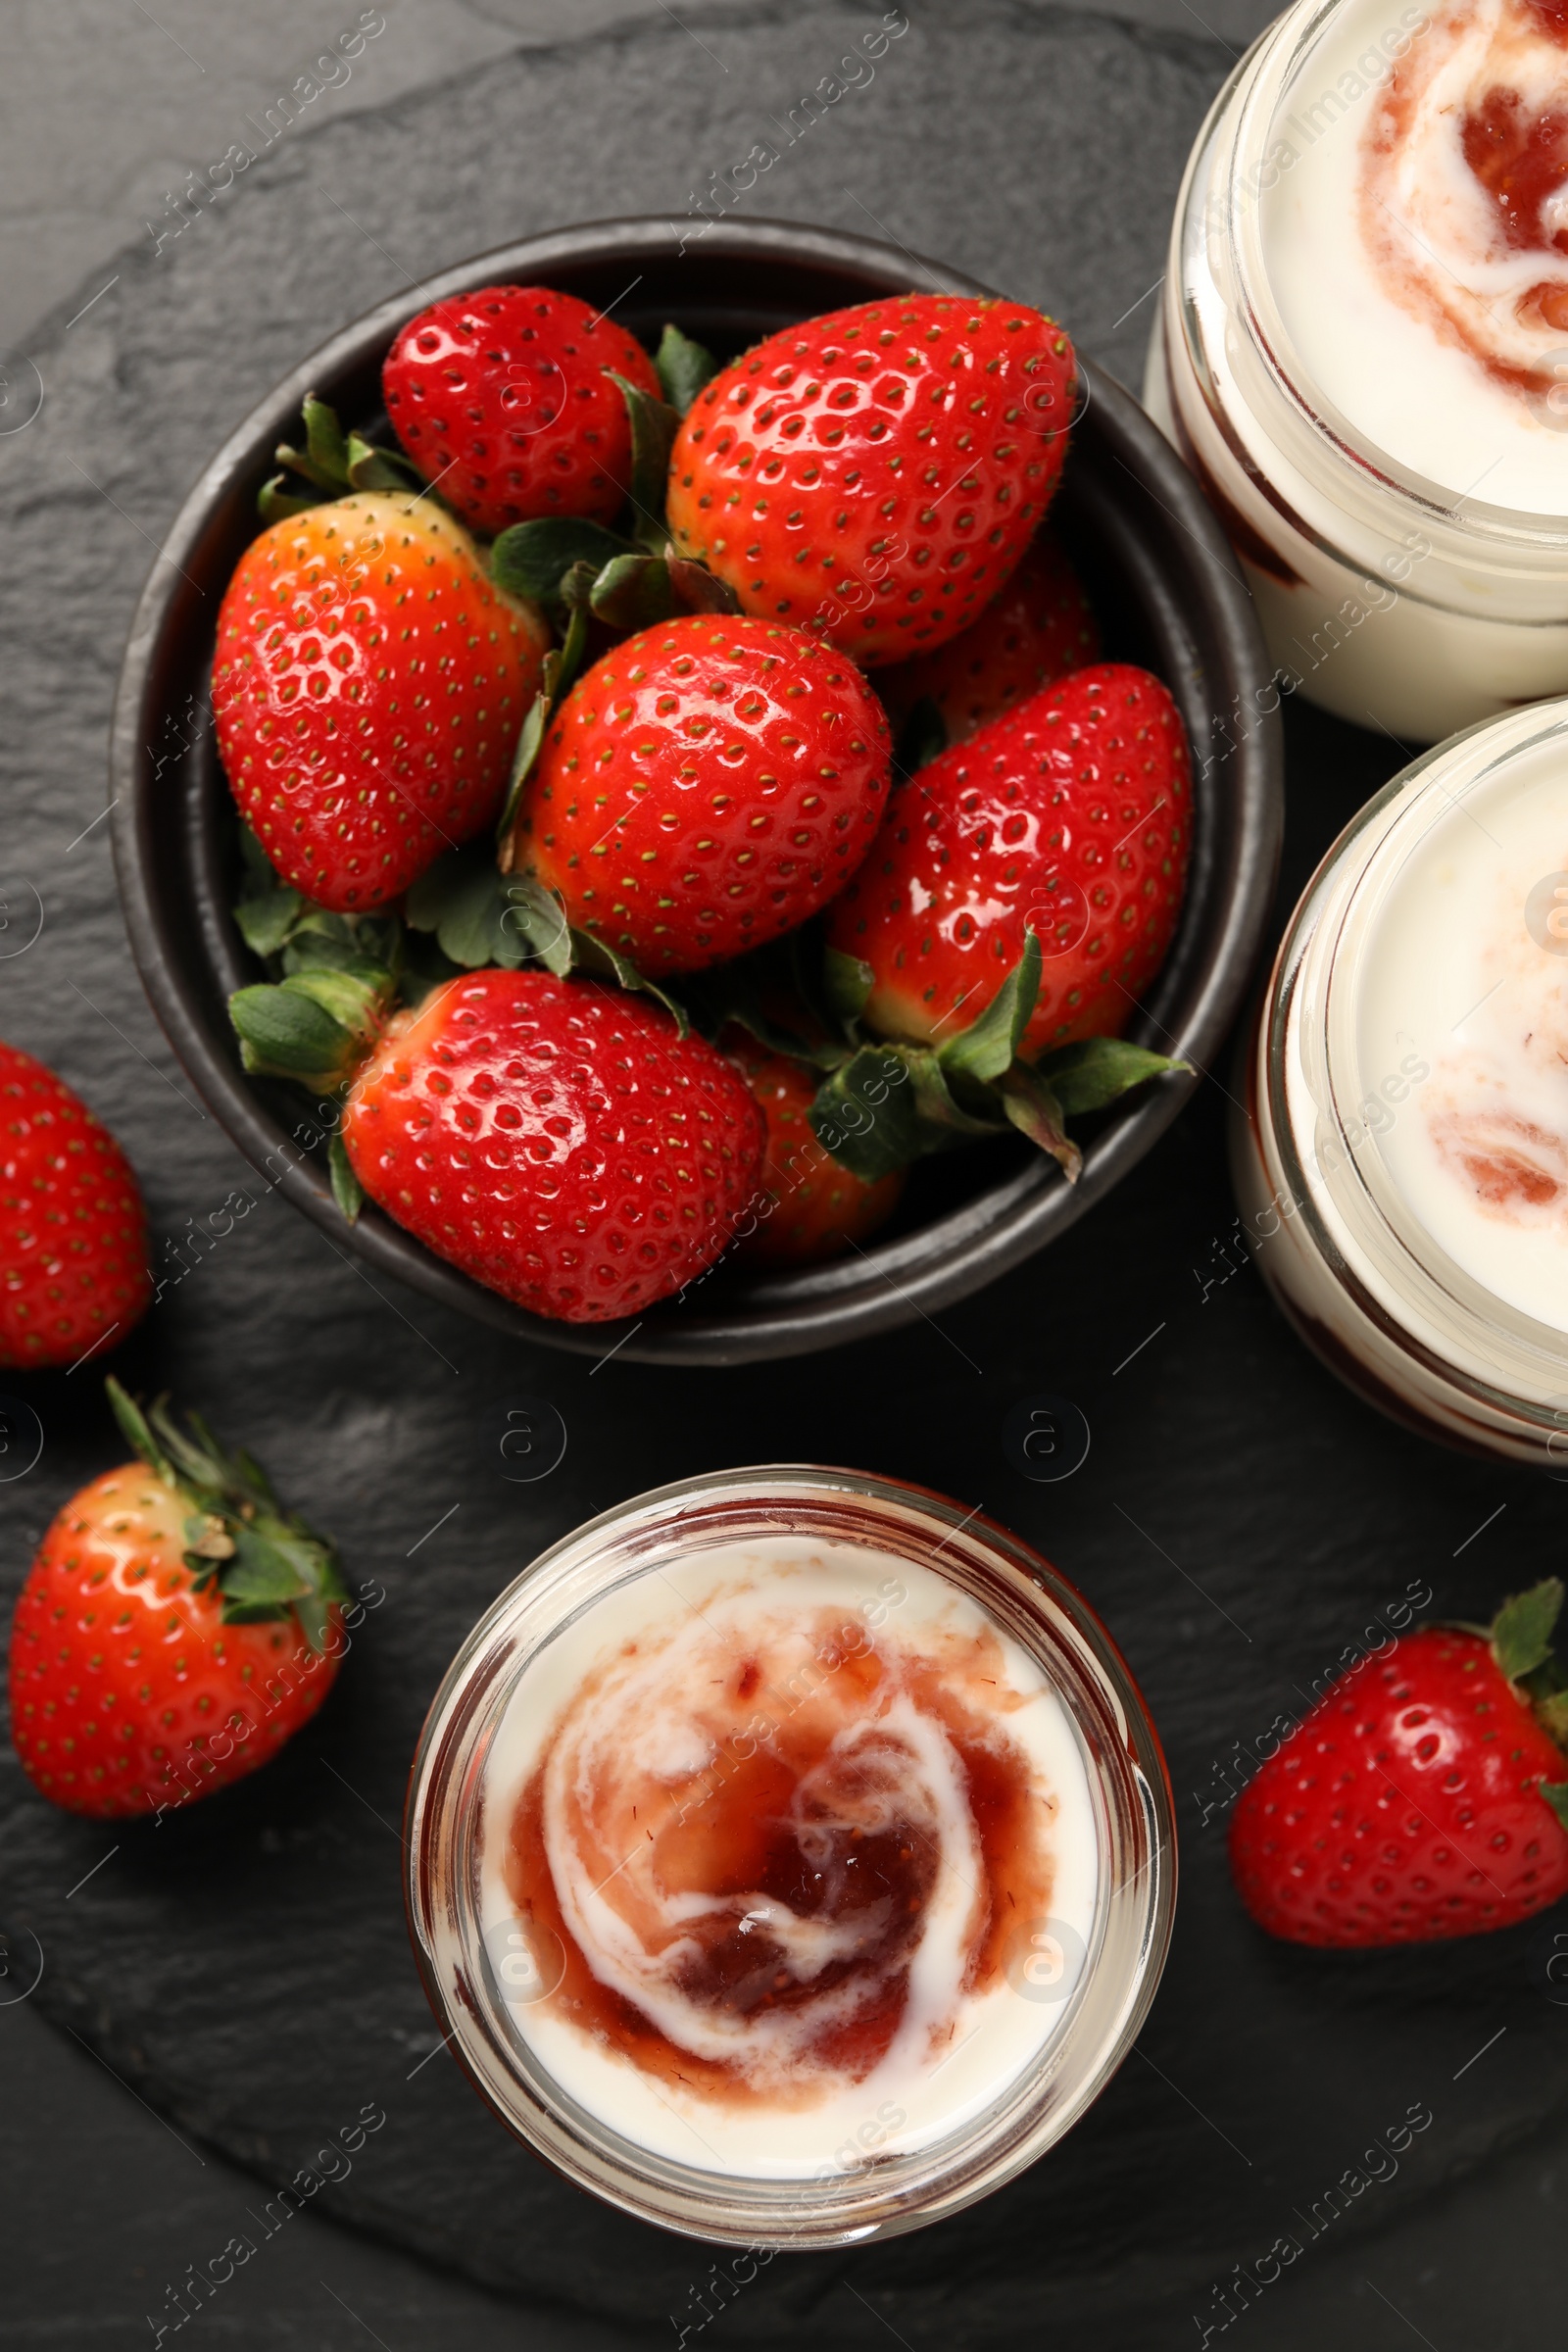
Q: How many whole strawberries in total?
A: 11